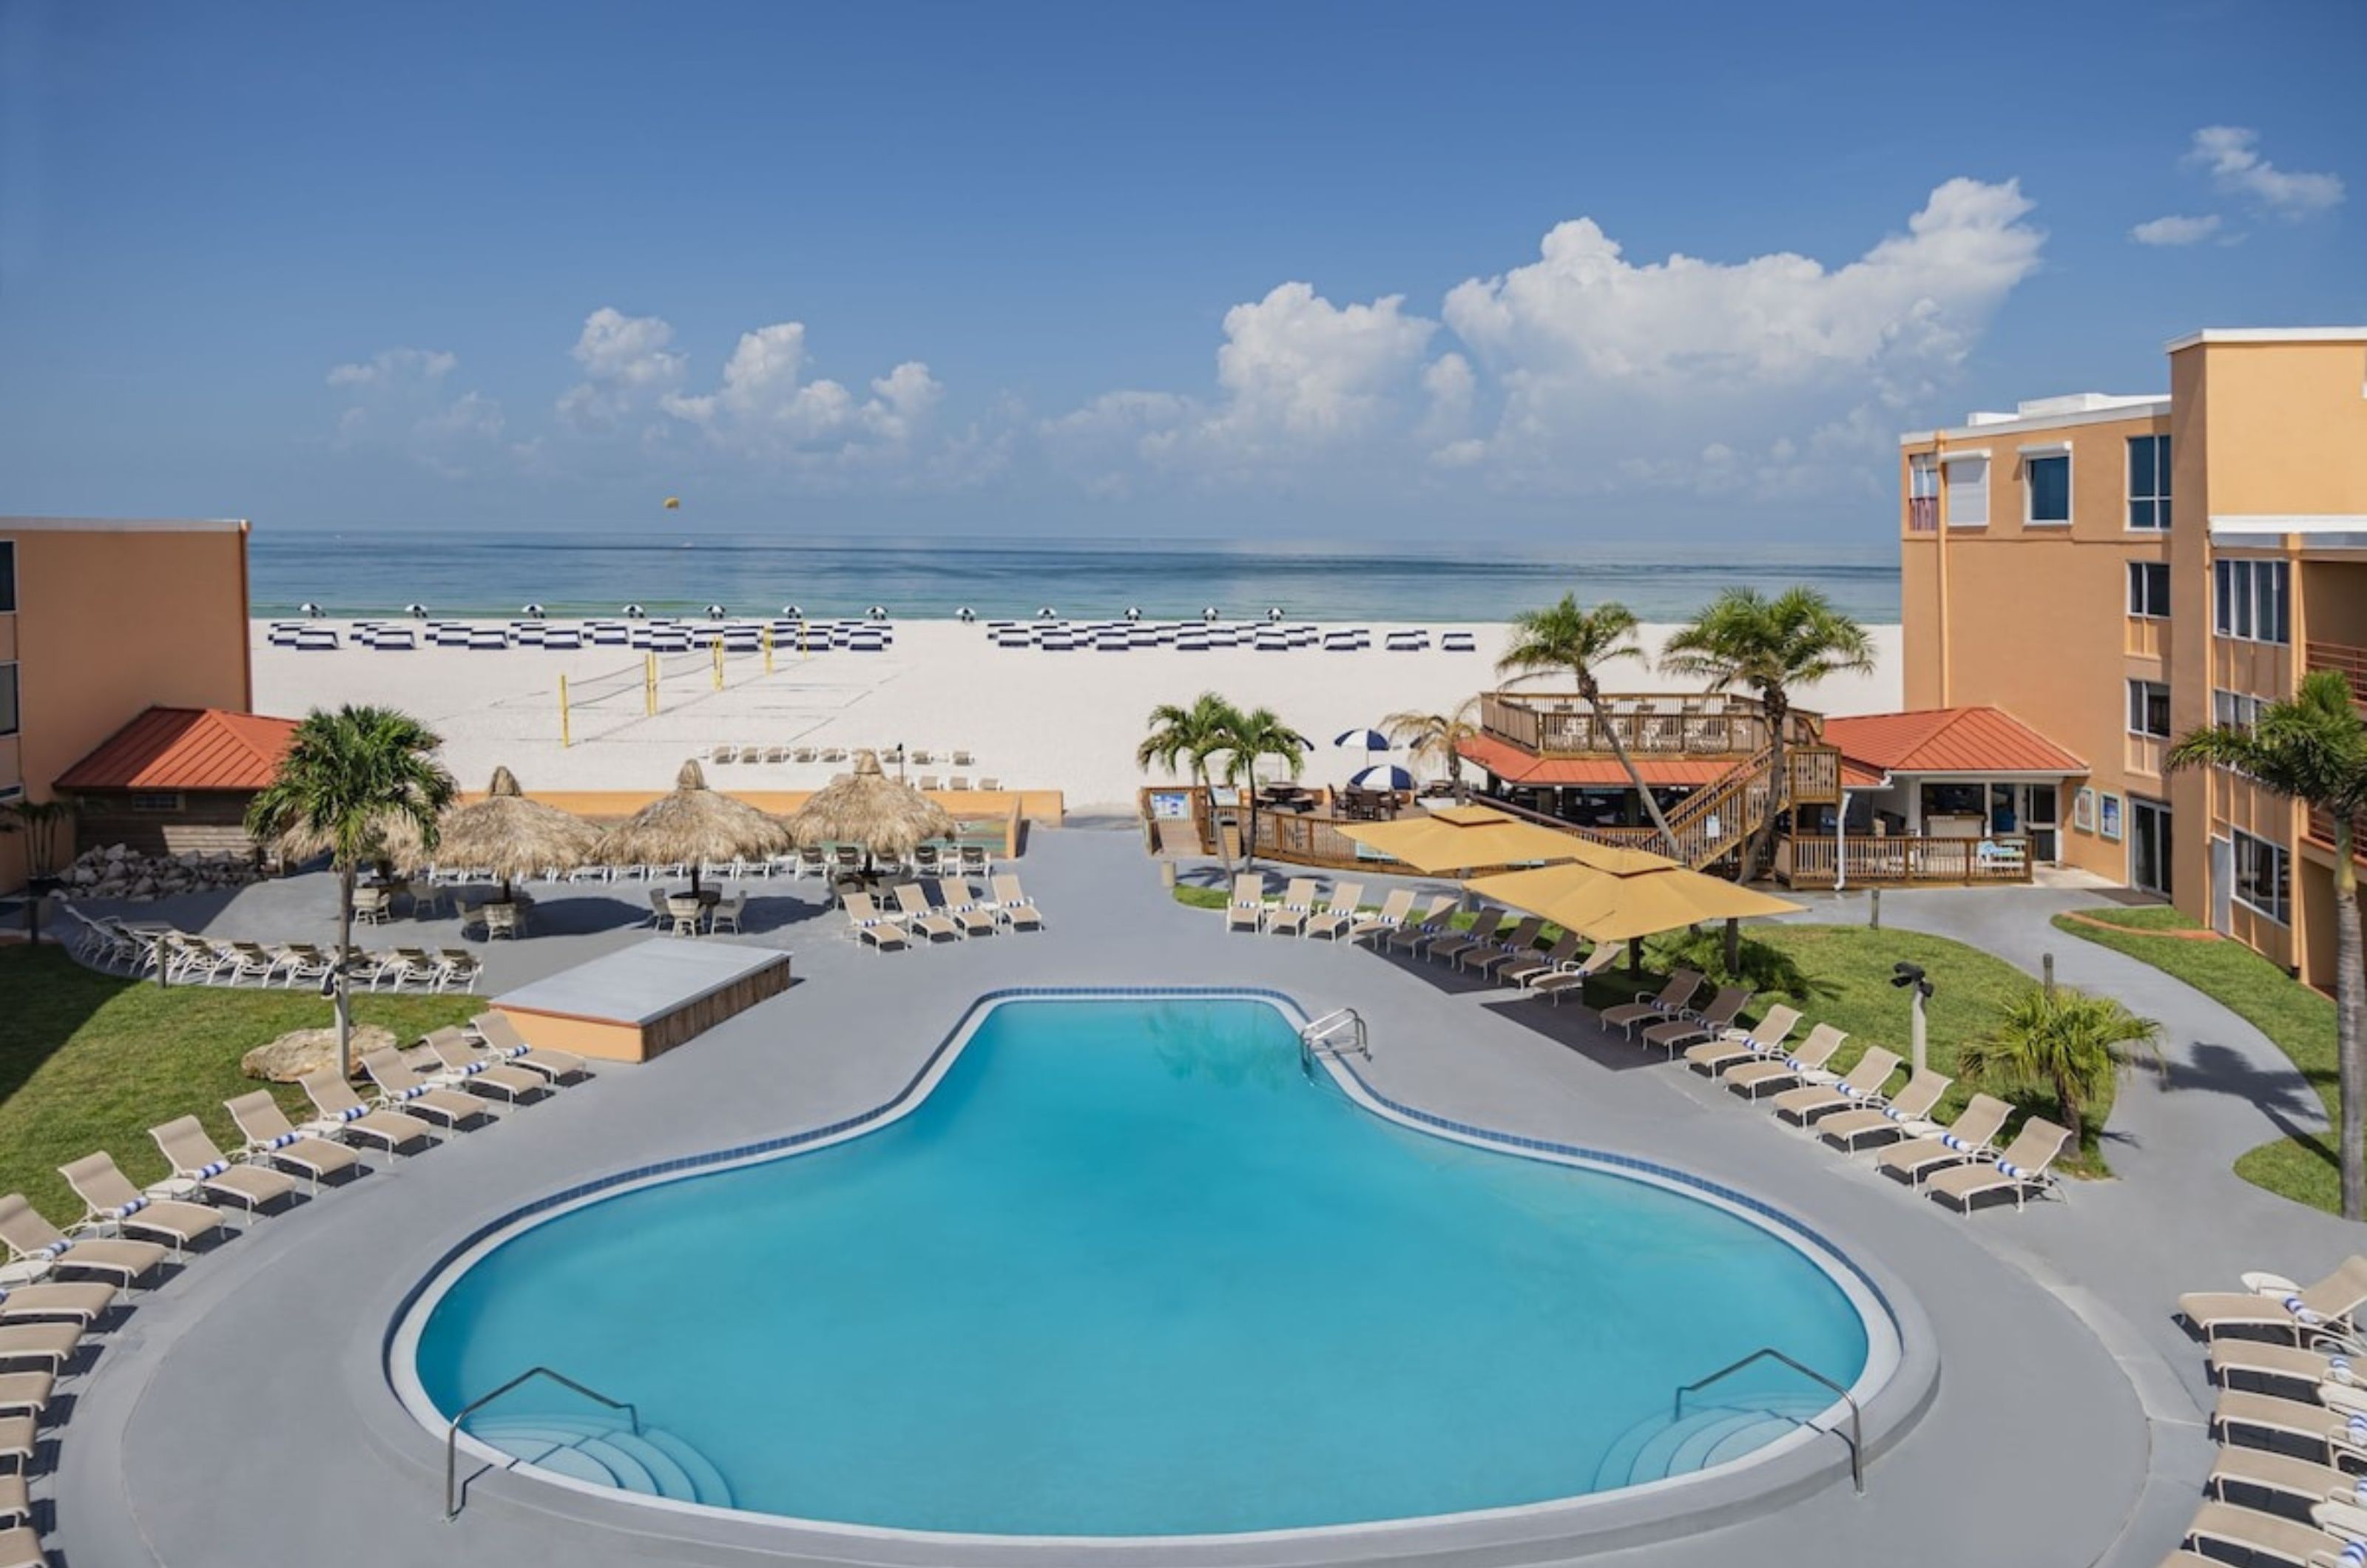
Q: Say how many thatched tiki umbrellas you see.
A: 4